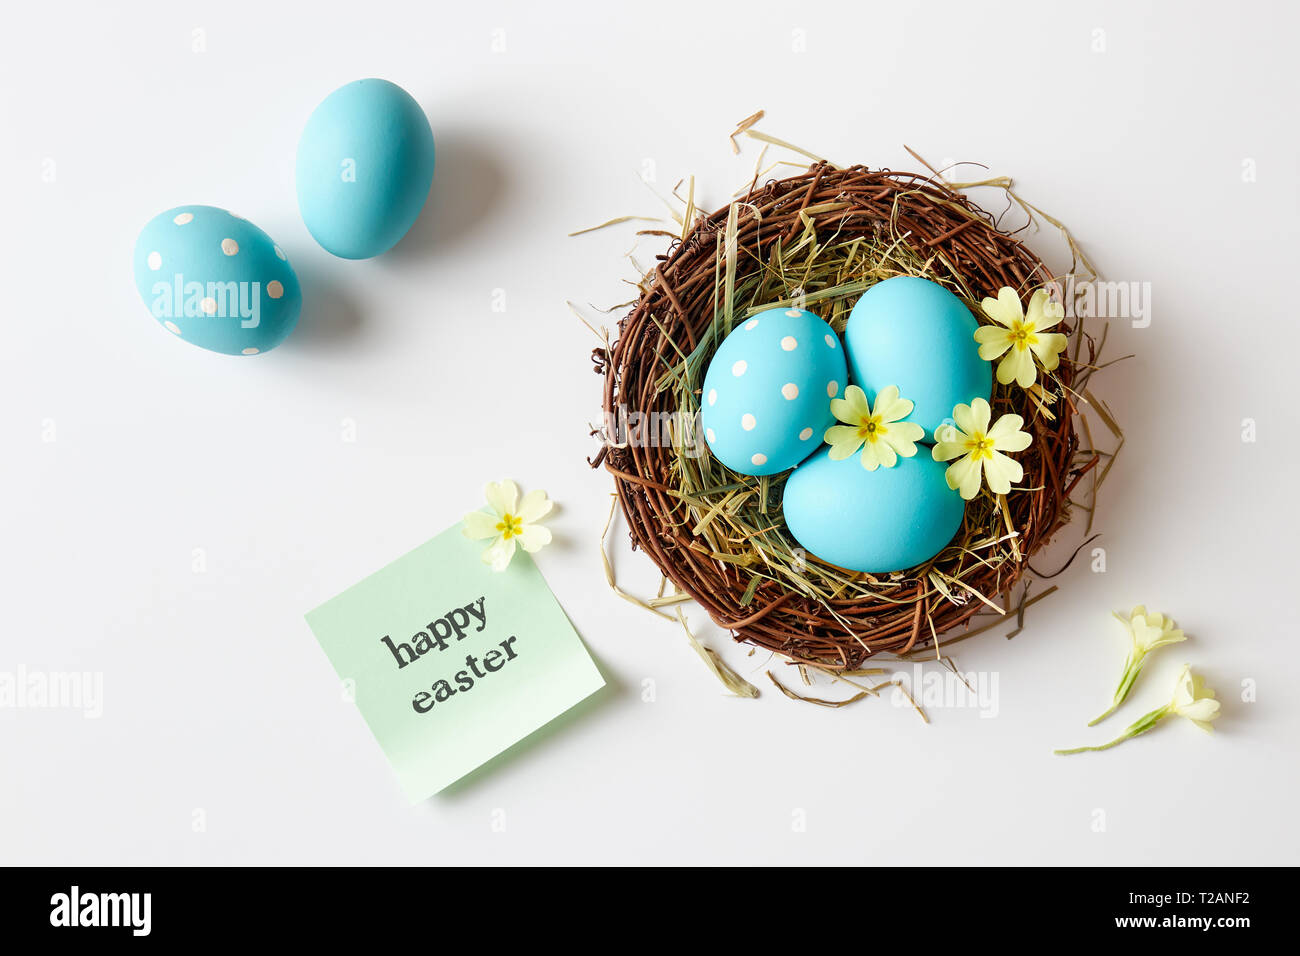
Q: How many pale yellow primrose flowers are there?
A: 6